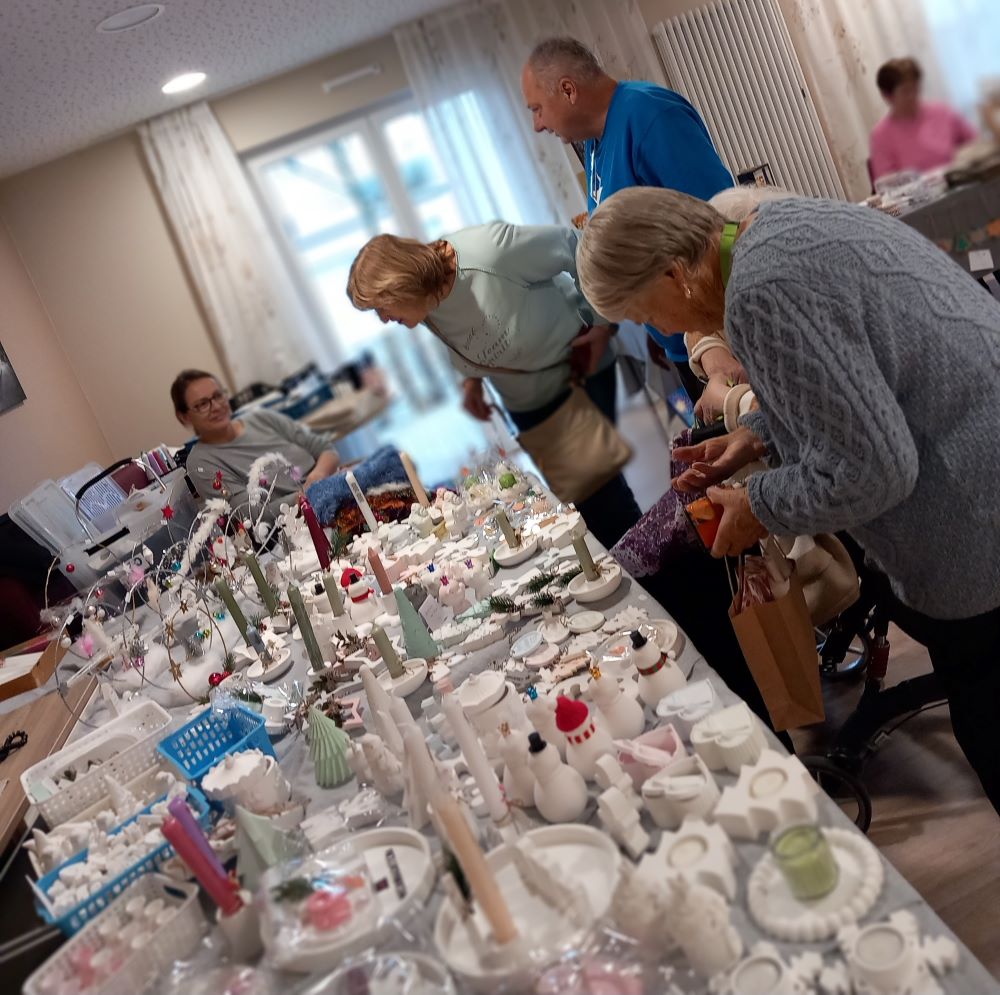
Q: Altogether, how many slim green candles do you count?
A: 7